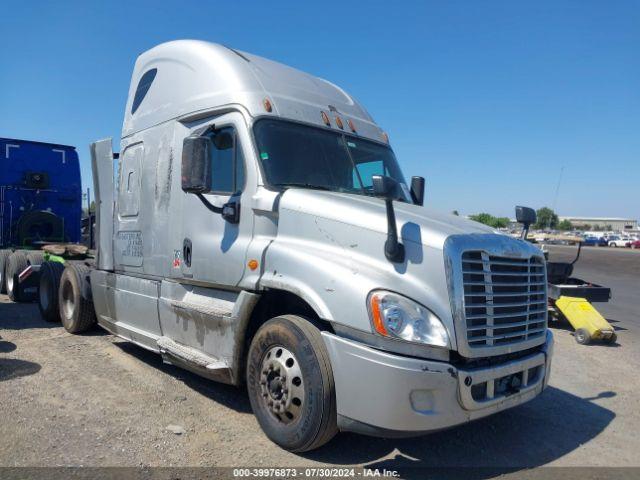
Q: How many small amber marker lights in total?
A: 6